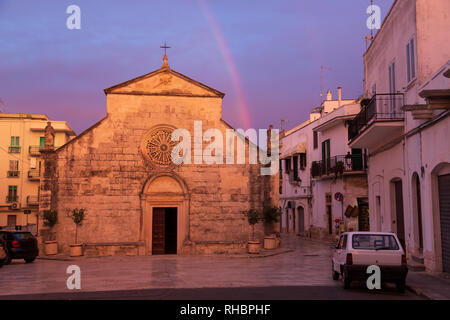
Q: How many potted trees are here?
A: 4